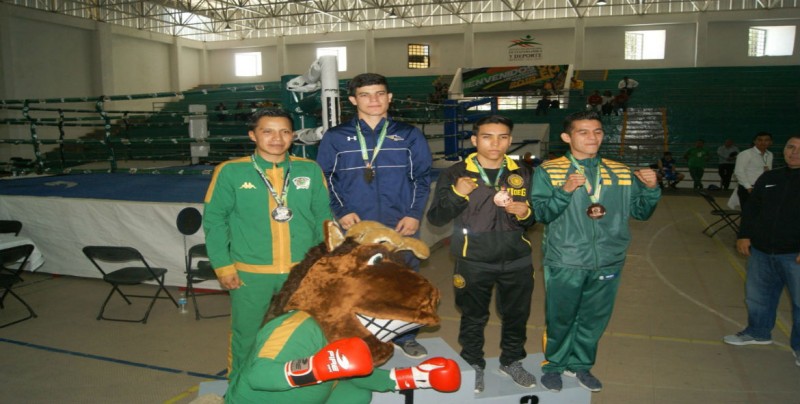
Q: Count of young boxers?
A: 4